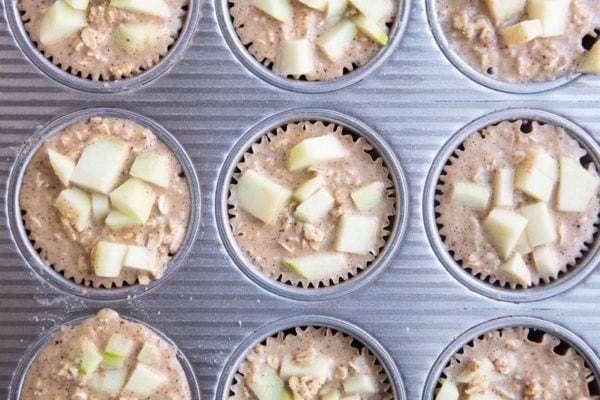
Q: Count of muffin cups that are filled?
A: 9